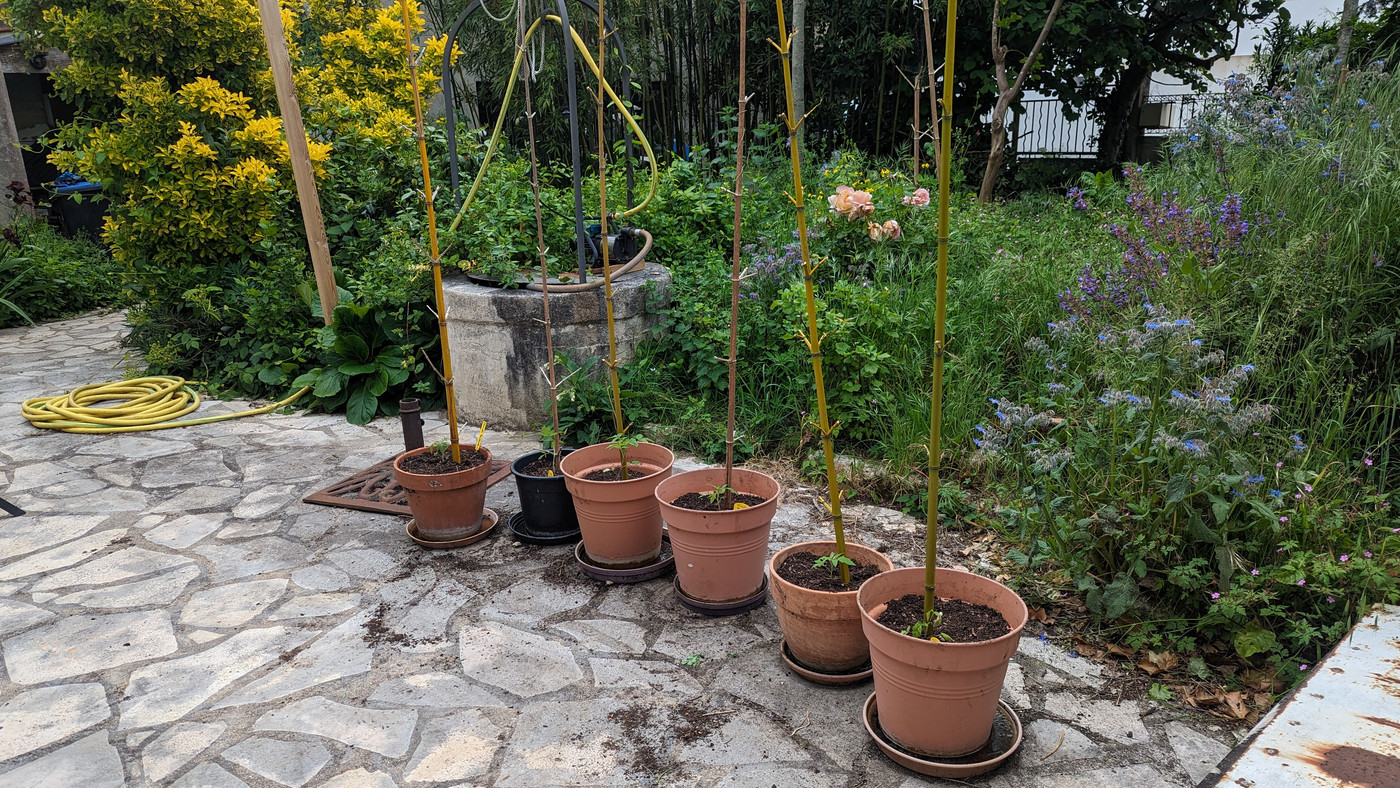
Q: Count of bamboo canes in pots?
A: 6